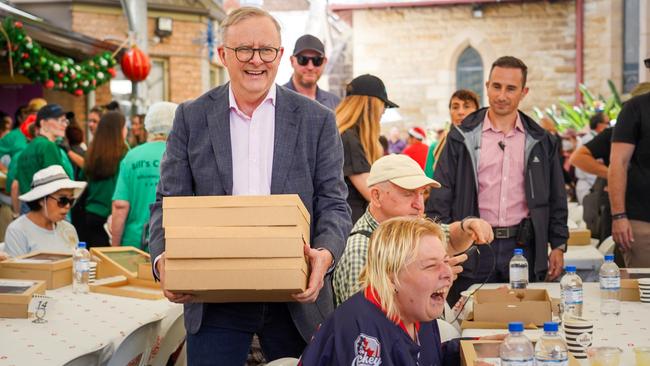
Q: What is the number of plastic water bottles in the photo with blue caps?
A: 6